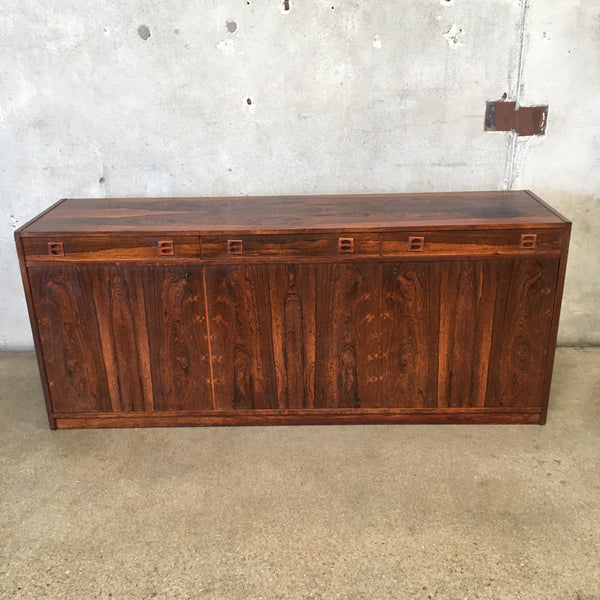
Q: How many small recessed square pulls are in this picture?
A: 6